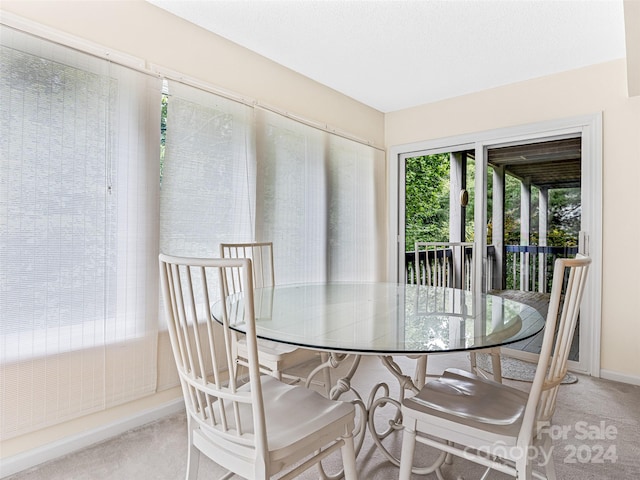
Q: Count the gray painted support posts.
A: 4